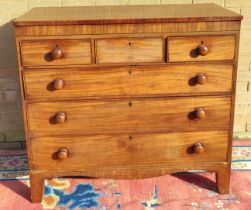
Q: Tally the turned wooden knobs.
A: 8